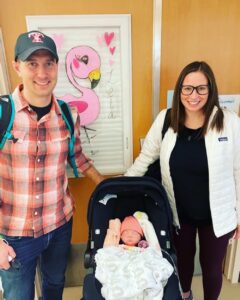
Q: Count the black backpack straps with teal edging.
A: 2